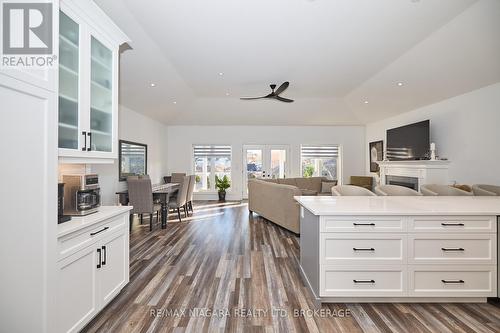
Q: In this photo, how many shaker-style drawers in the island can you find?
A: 6